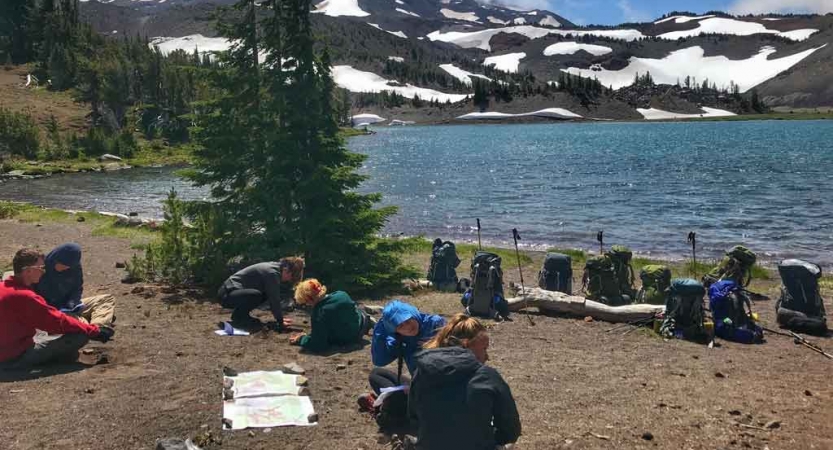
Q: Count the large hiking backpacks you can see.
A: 10